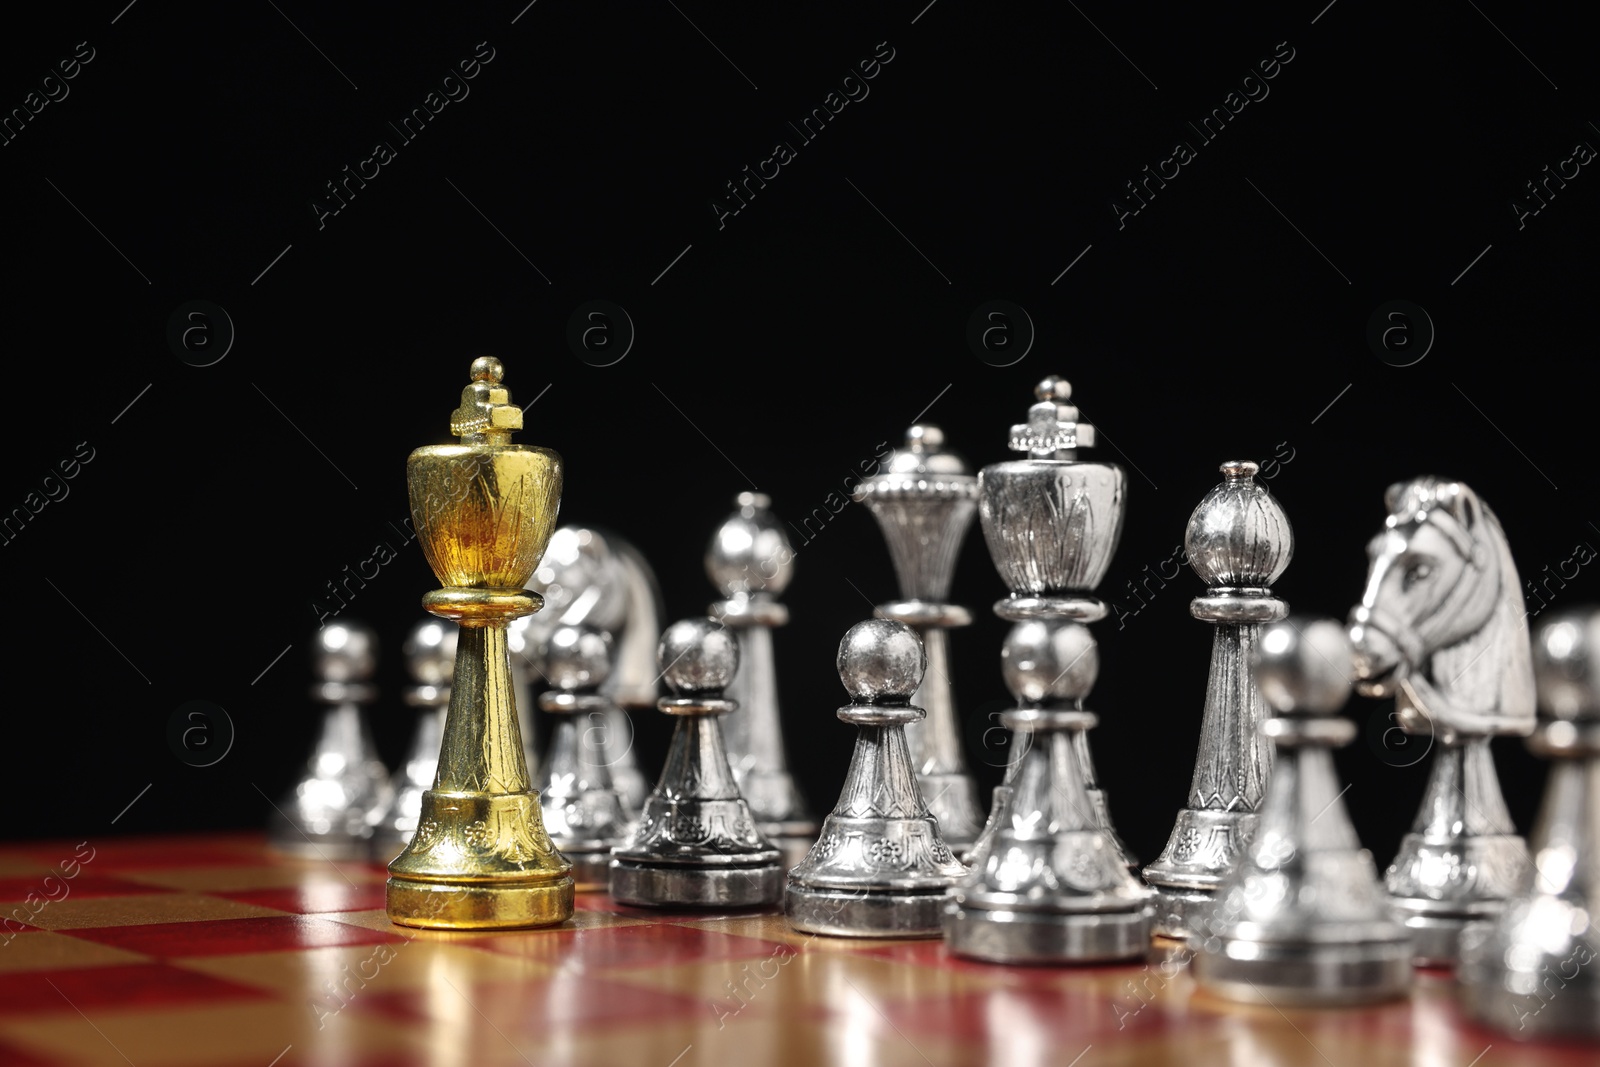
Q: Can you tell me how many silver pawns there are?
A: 8